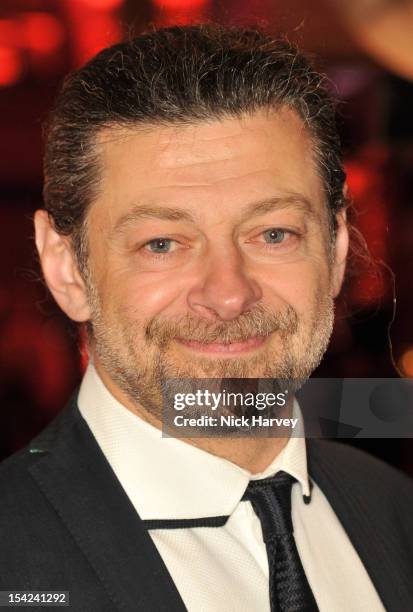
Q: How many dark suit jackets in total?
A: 1